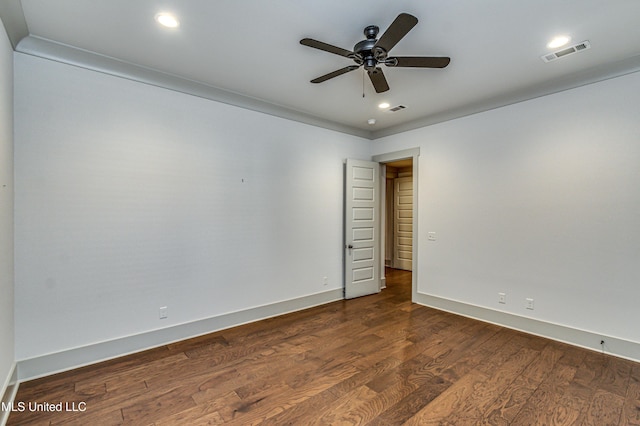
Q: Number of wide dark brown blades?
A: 5